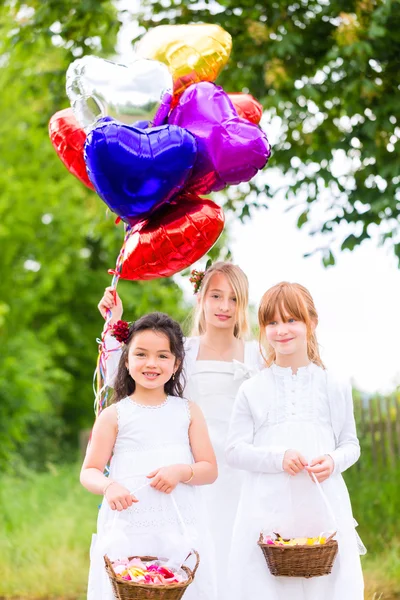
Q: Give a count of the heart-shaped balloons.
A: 7